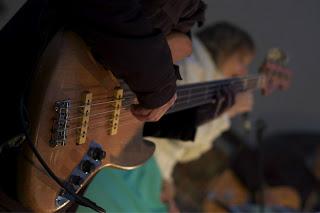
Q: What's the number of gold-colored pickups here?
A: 2